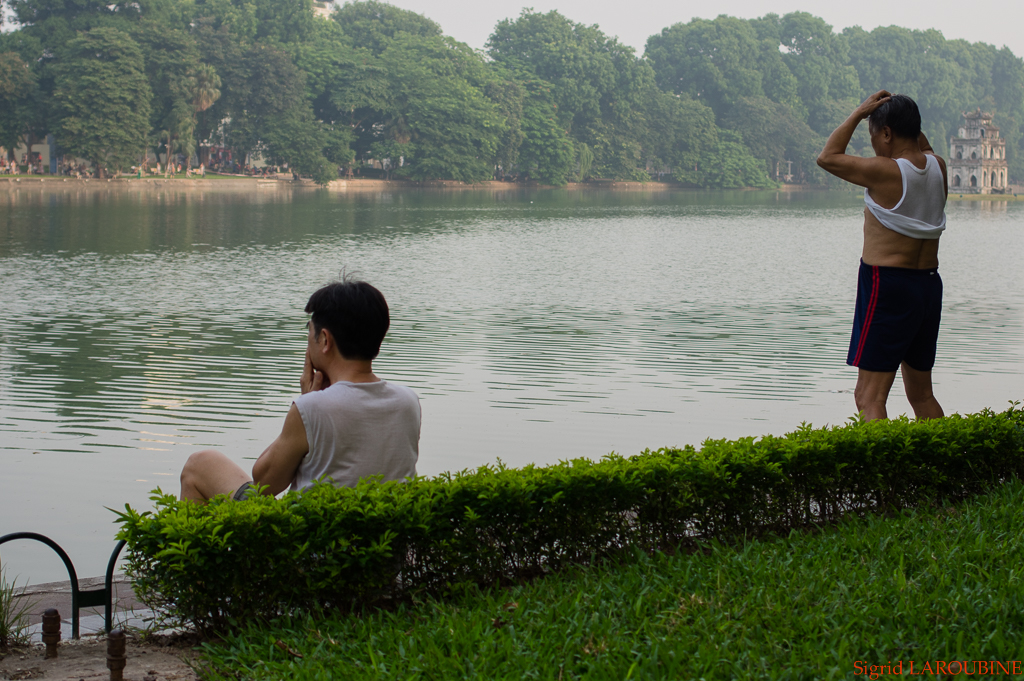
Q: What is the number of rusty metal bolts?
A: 2